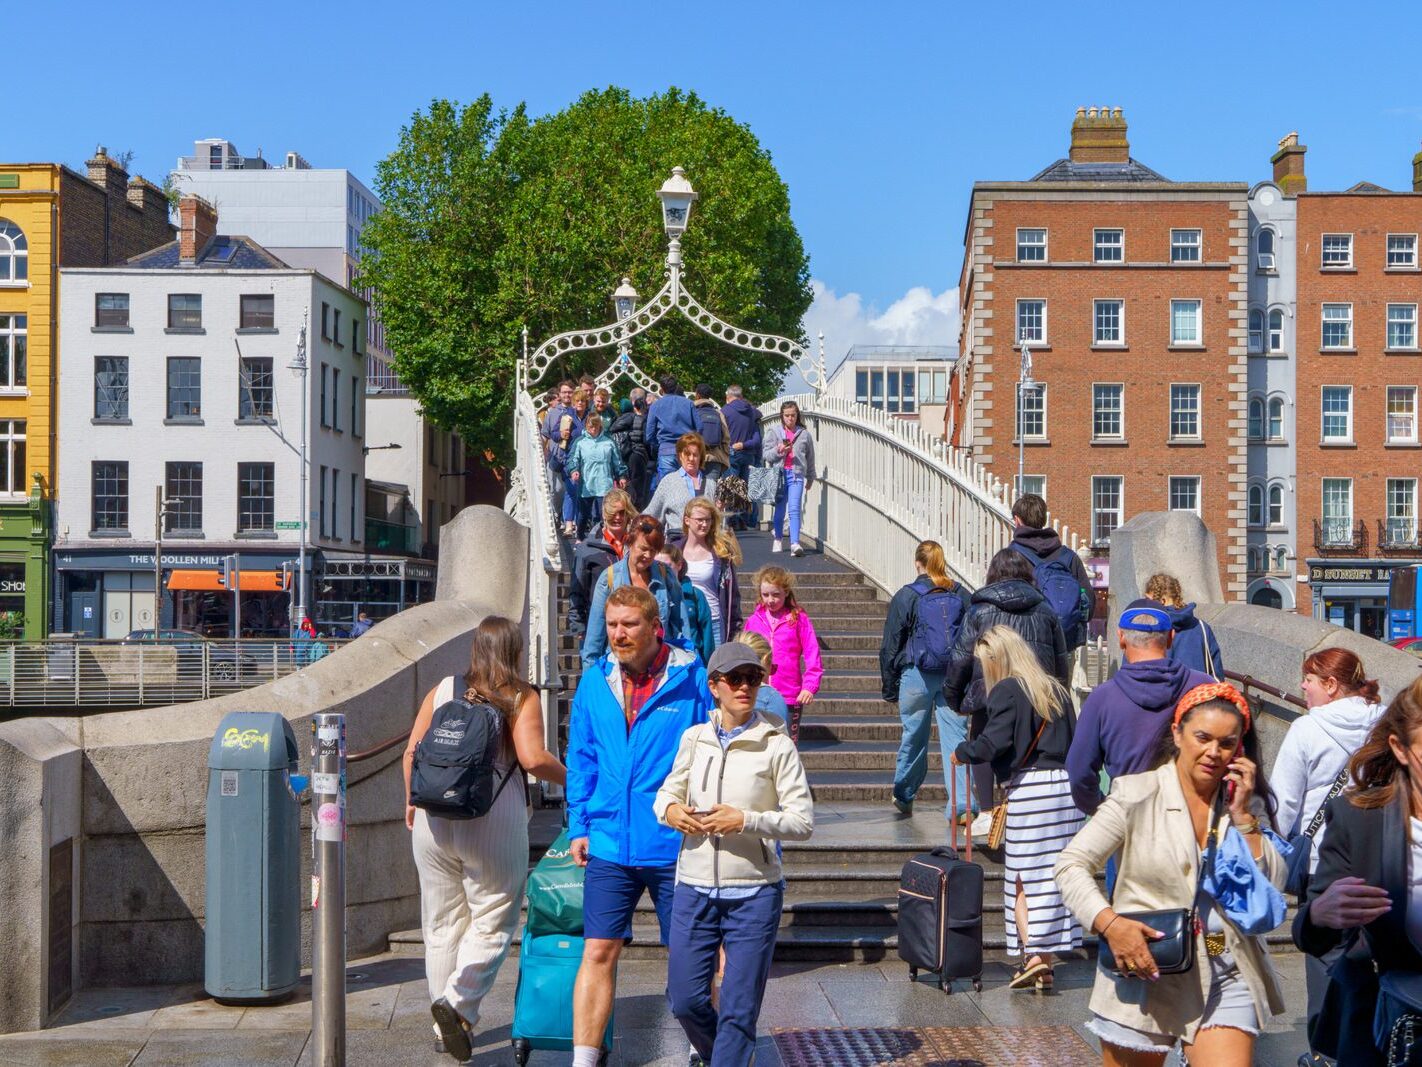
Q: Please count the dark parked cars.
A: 1